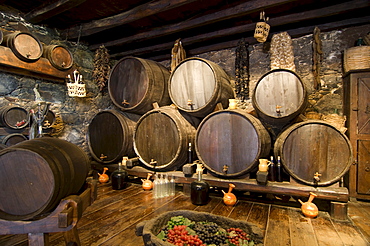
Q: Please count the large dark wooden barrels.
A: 8